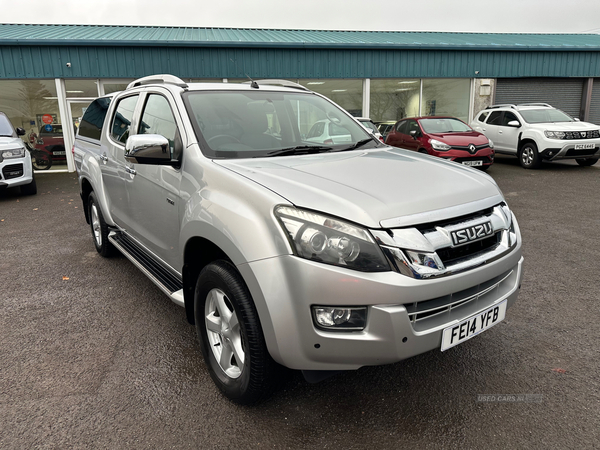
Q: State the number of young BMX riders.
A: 0